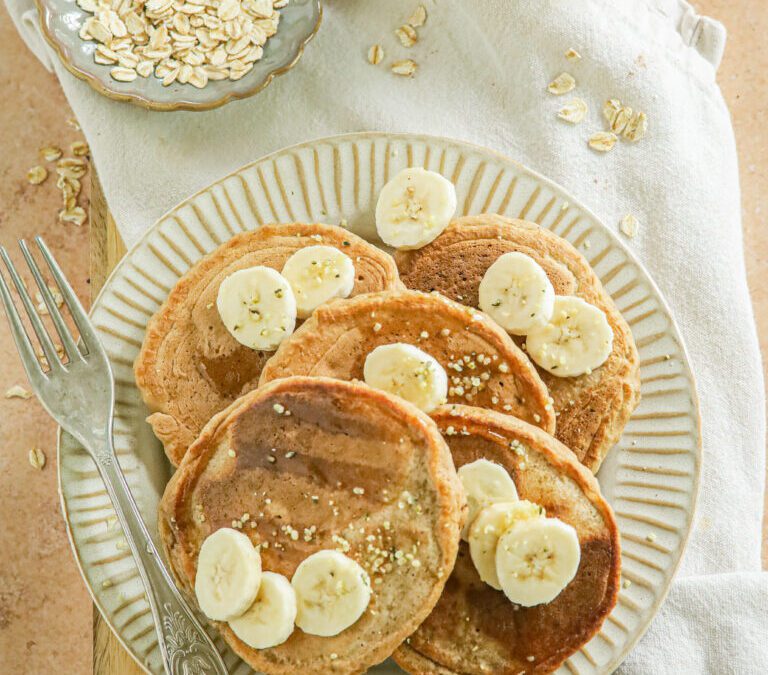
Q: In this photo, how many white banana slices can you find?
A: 12